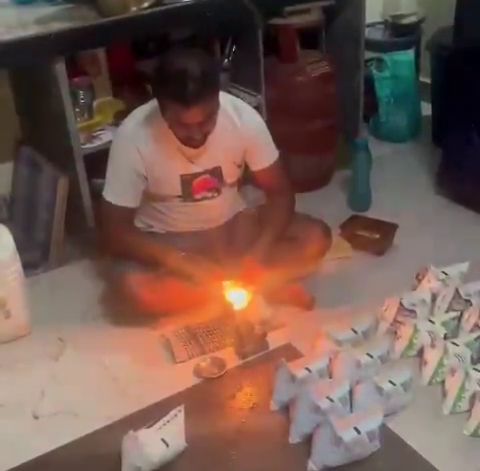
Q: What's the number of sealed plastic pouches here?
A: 15